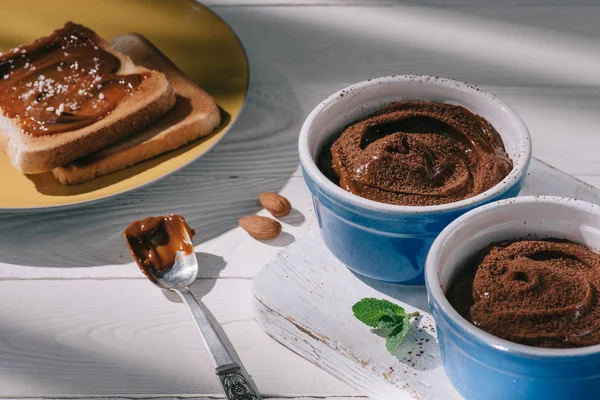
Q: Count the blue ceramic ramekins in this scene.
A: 2